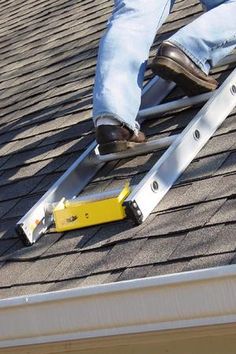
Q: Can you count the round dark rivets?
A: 3